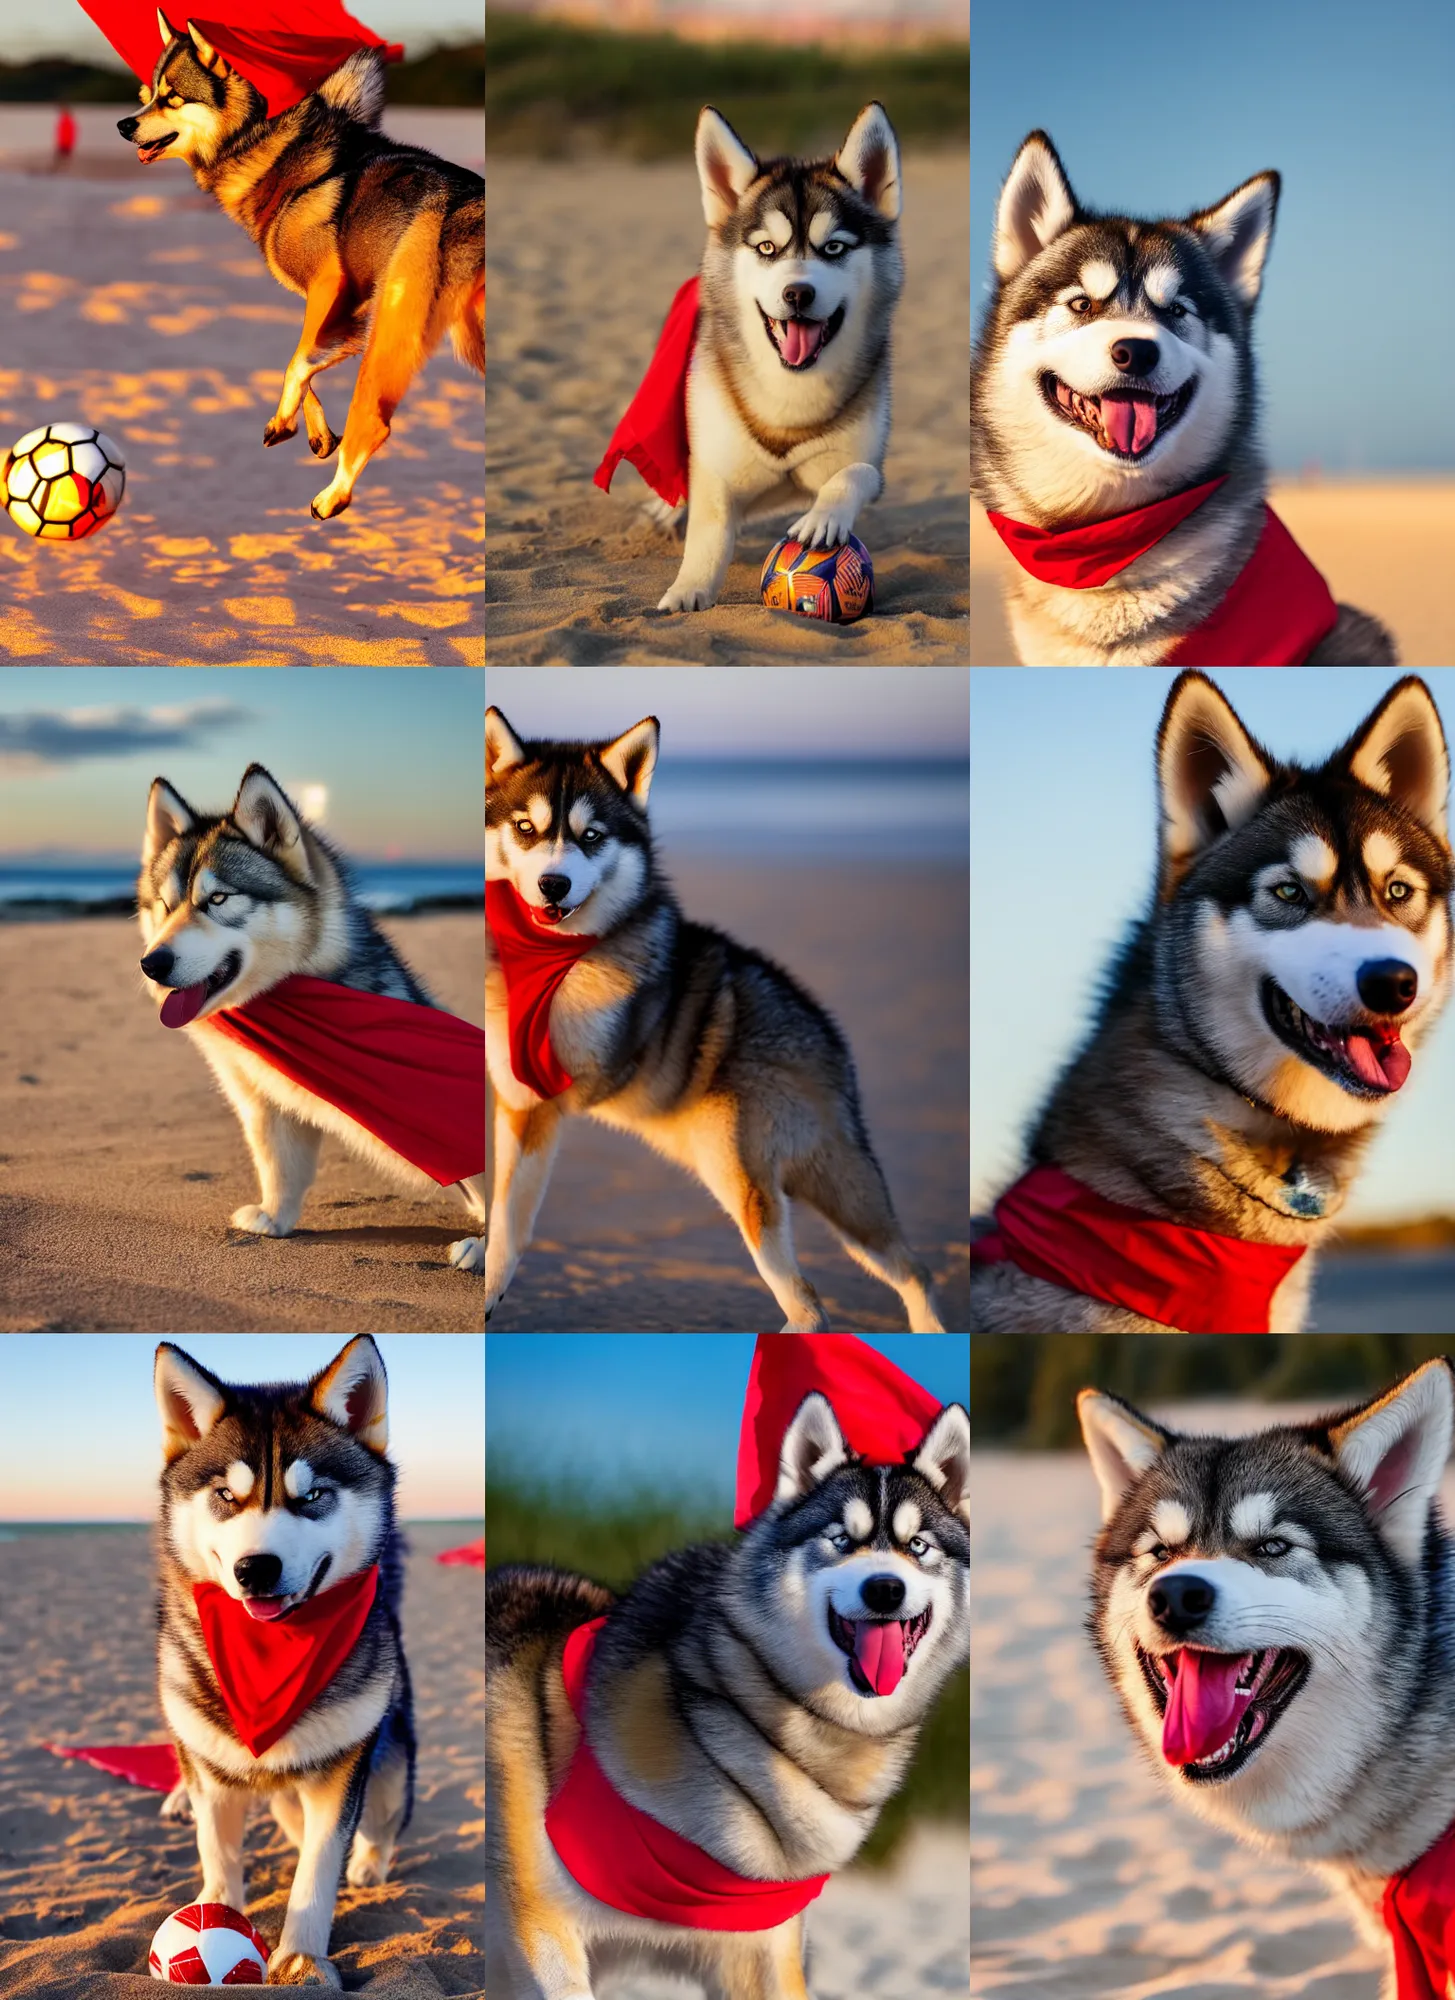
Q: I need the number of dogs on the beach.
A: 9